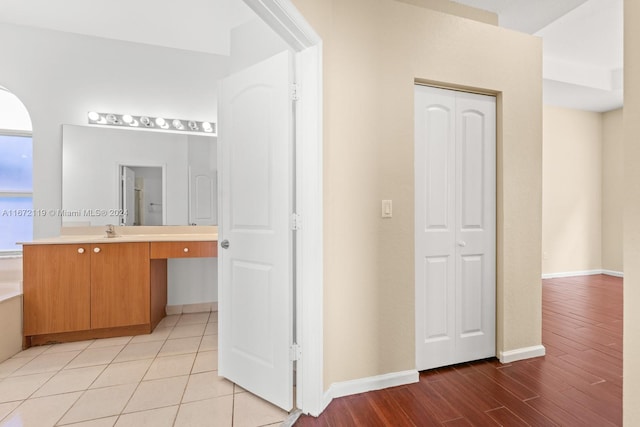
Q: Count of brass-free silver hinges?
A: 3